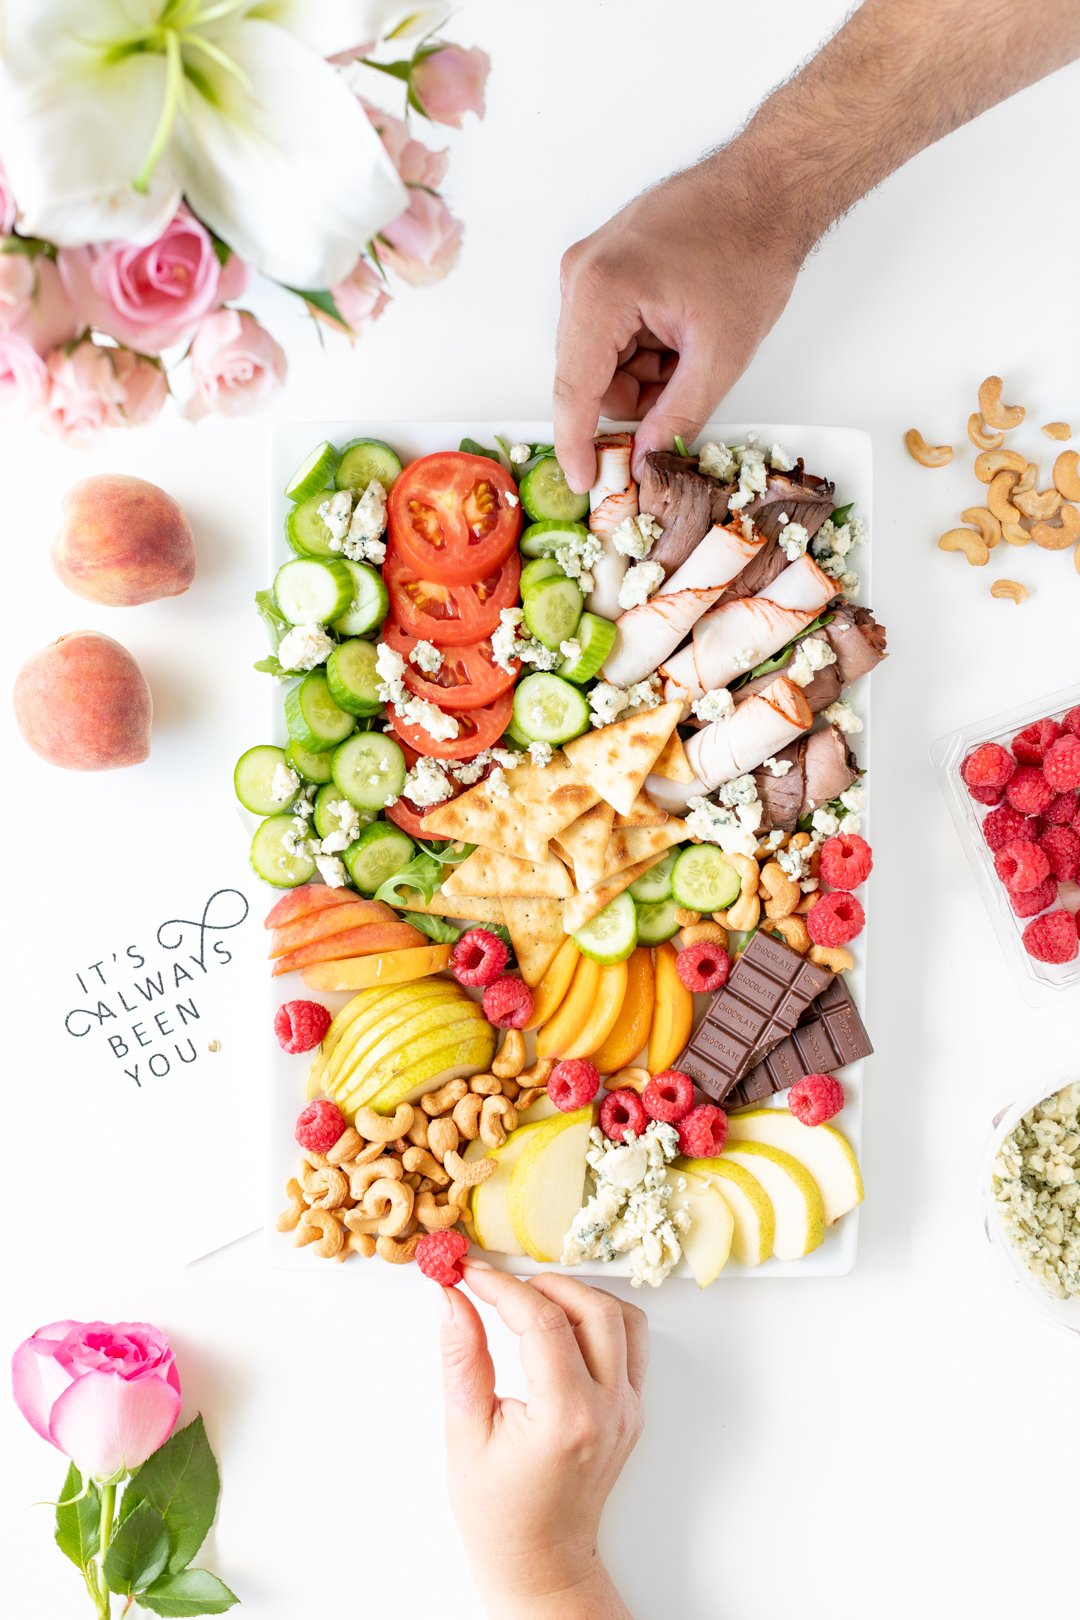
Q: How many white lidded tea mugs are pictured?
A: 0